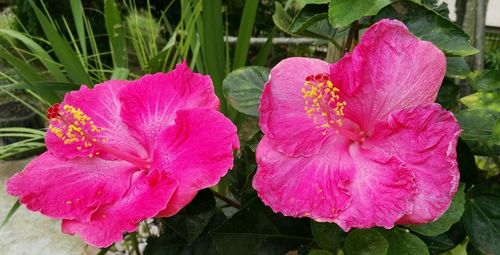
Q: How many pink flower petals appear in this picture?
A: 10